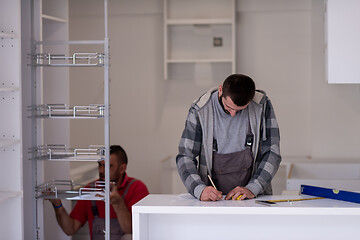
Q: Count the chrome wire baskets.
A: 4